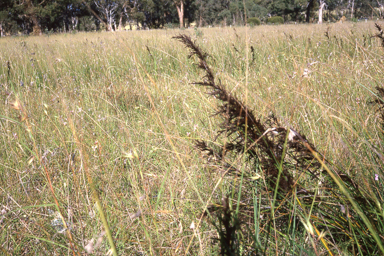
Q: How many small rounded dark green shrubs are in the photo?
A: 2